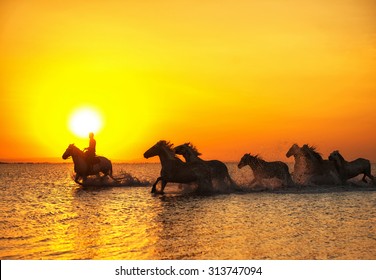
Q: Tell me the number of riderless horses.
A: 6